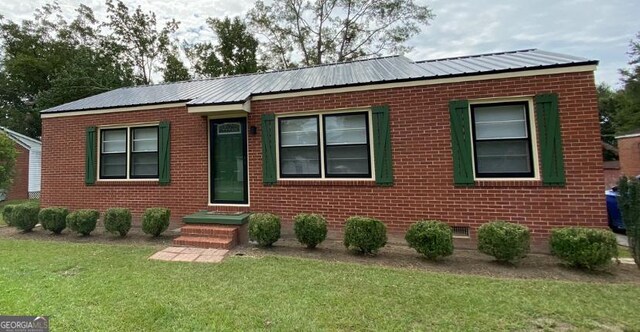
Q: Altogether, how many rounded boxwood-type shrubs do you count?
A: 12